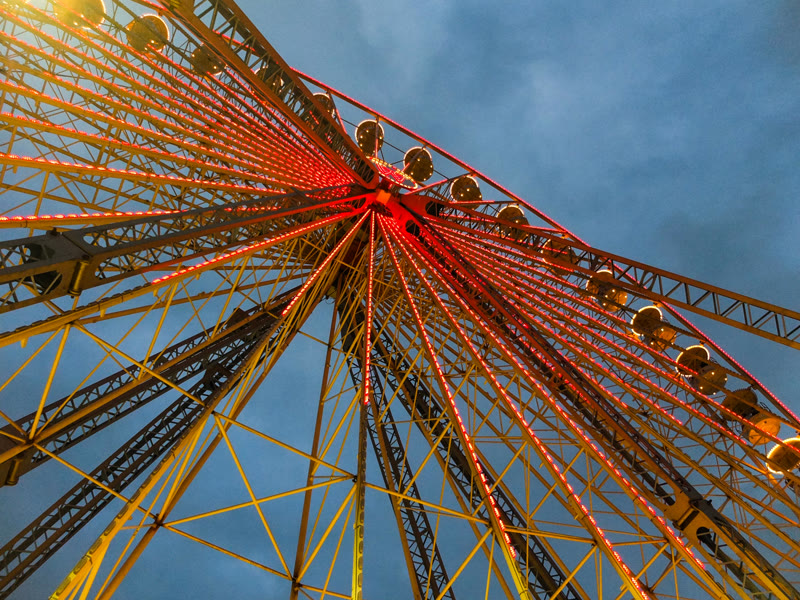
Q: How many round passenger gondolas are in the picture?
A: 15